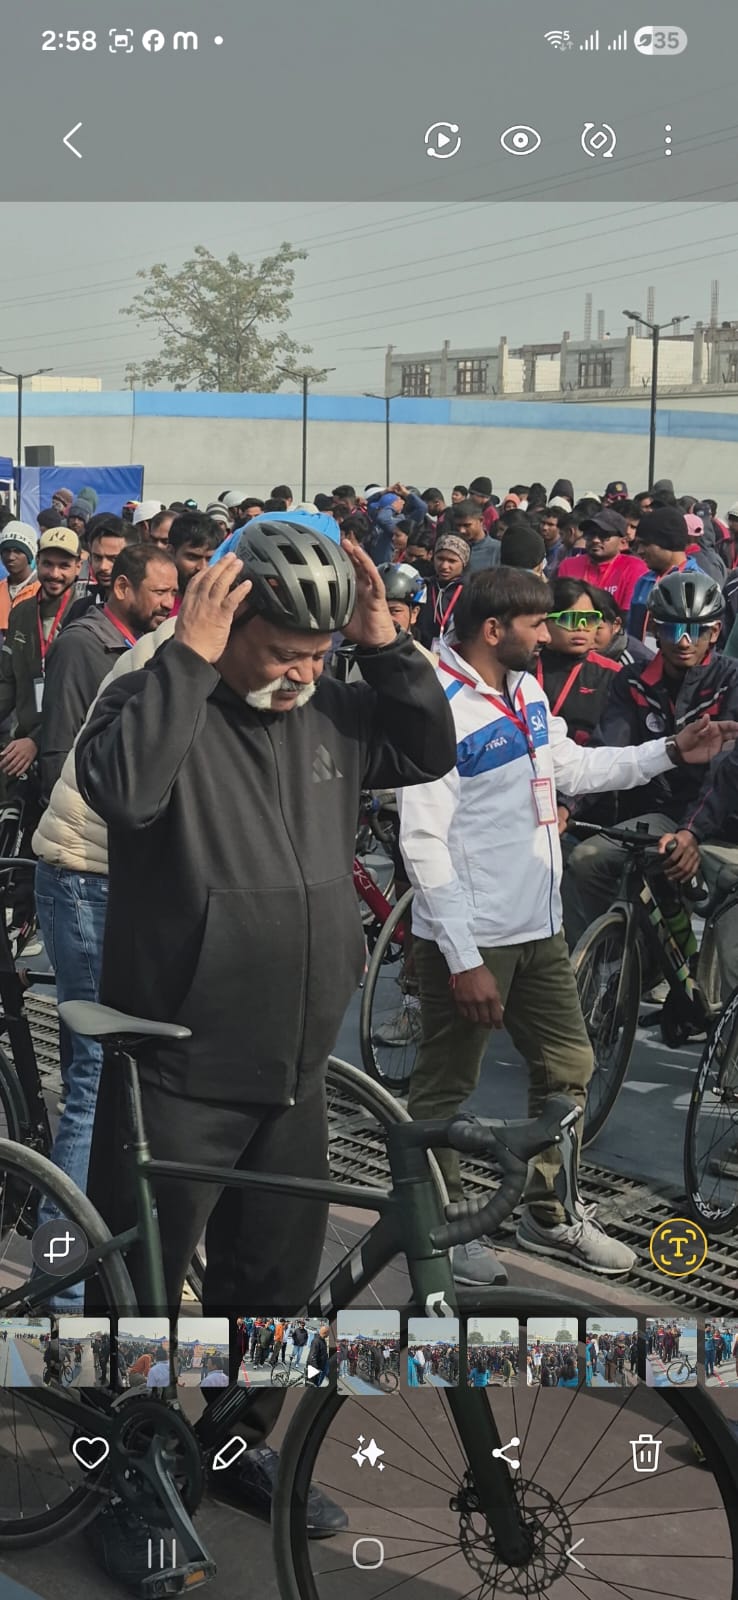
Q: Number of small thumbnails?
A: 12